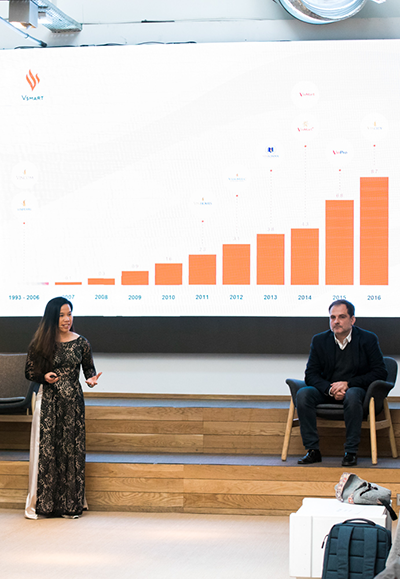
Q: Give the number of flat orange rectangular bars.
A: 10